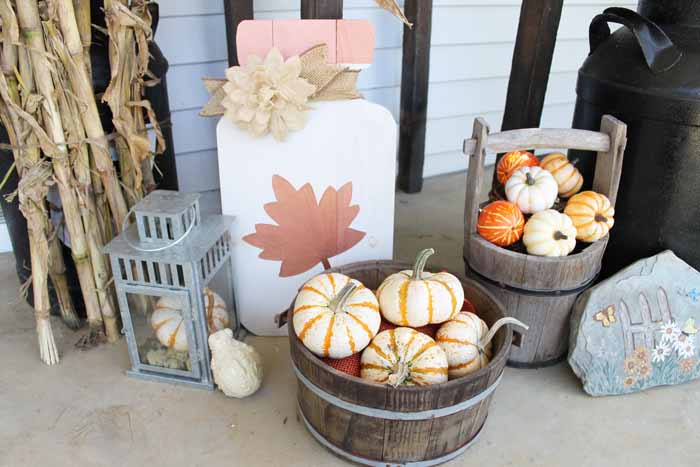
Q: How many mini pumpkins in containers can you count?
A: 11